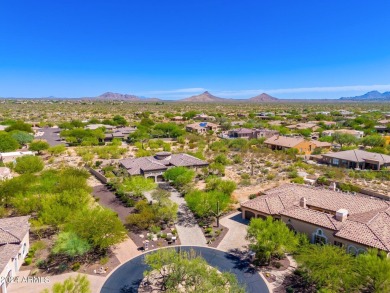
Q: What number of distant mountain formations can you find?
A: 4